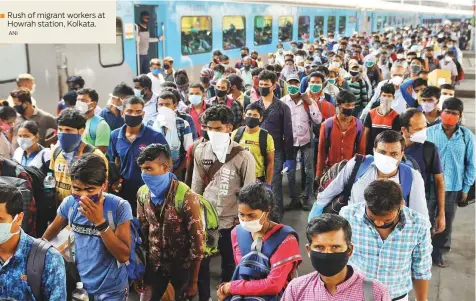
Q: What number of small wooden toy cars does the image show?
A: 0